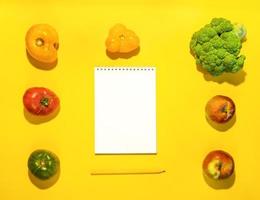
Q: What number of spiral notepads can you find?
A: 1